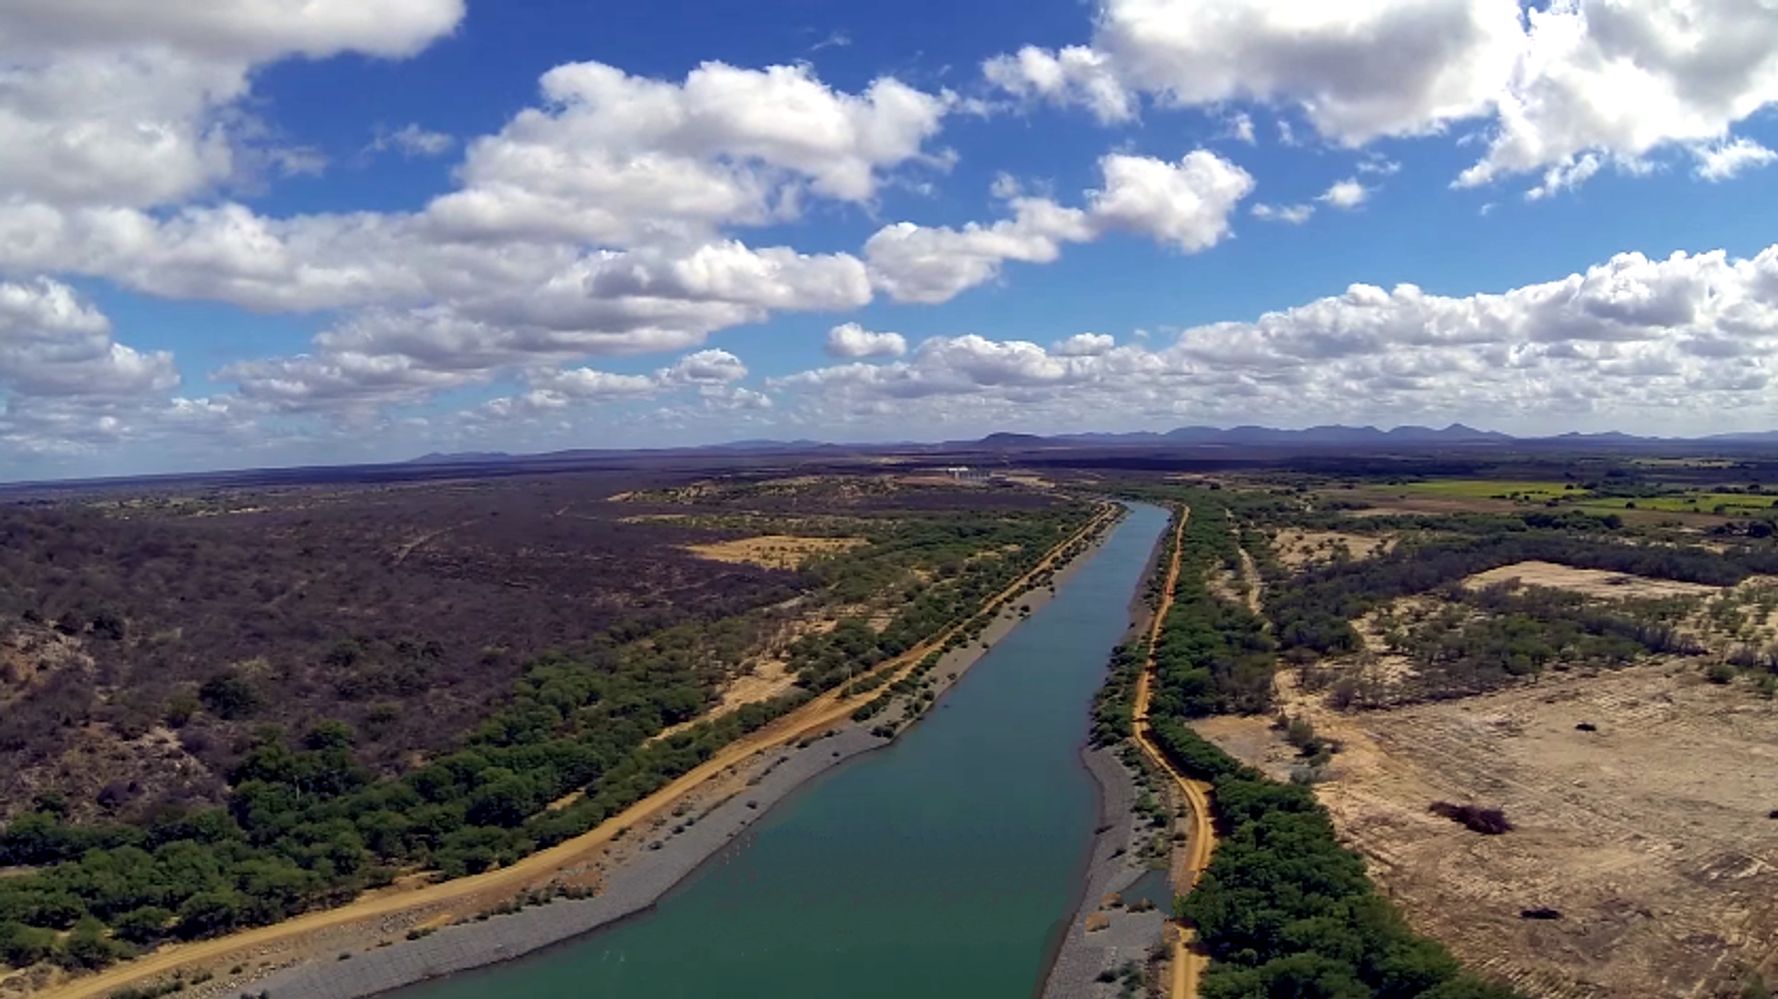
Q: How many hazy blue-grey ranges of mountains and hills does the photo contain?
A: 1